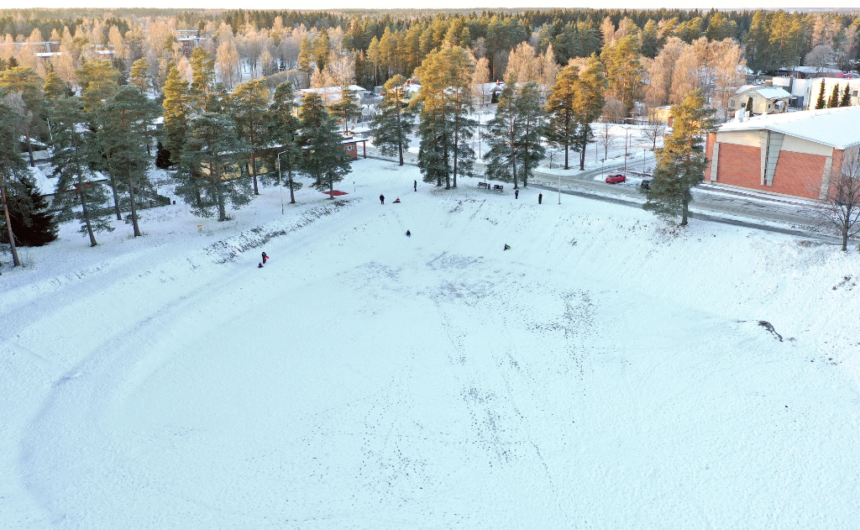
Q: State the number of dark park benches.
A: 2